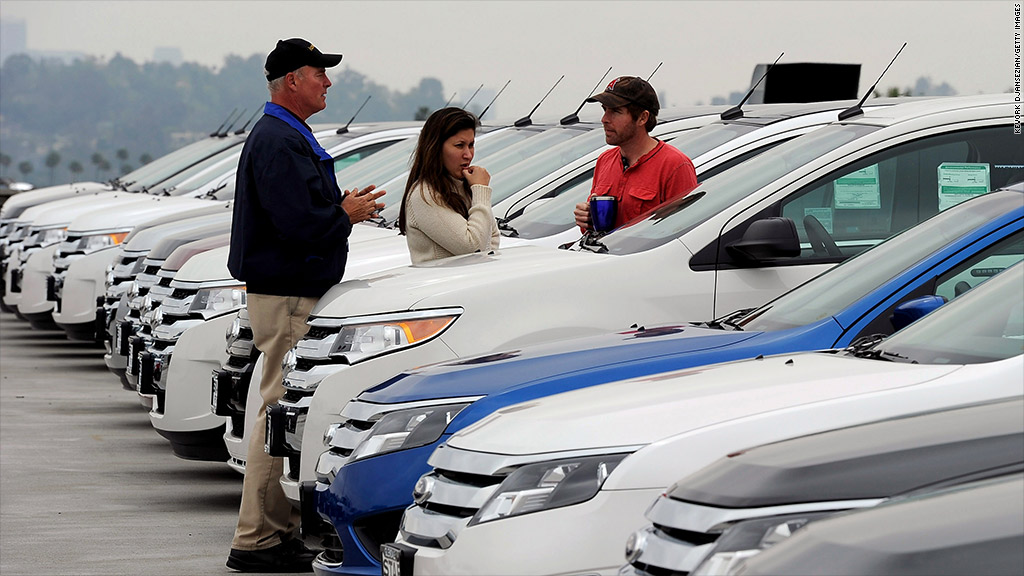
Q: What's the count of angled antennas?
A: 12